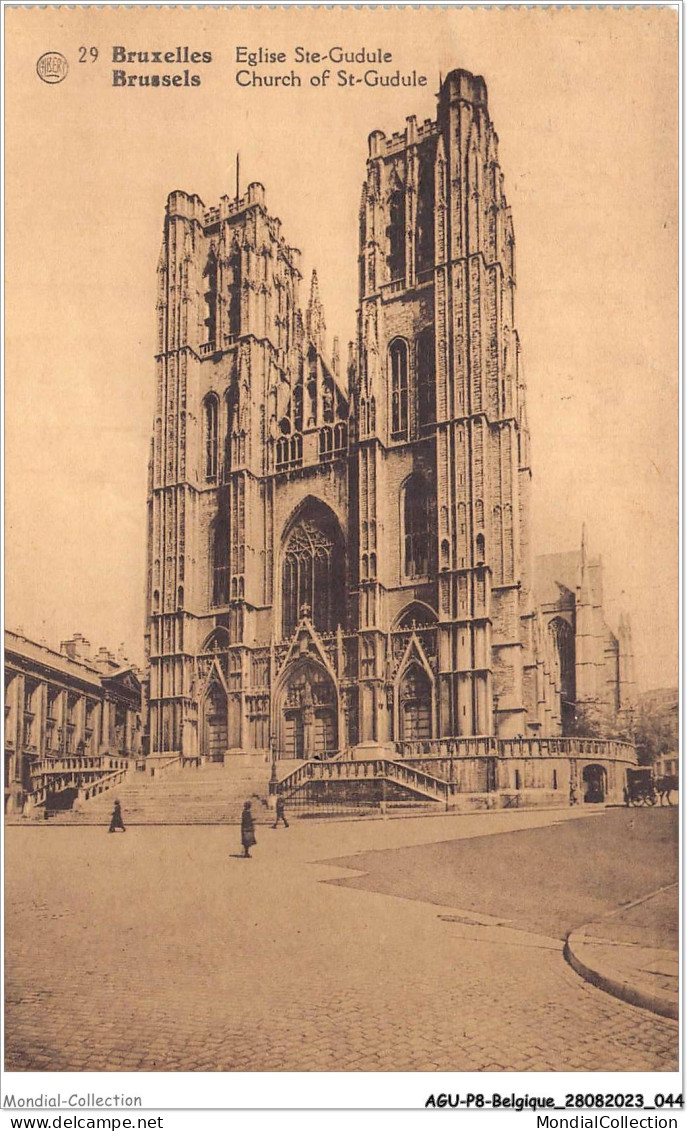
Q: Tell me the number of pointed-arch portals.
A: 3